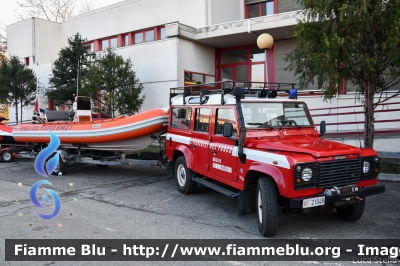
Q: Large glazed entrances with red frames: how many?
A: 1